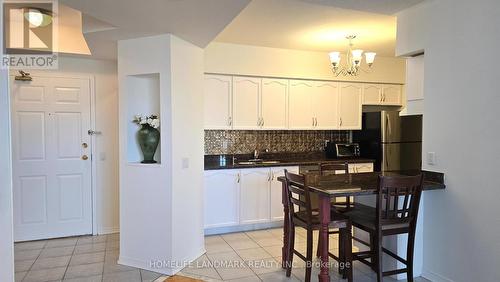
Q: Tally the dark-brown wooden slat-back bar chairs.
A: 3